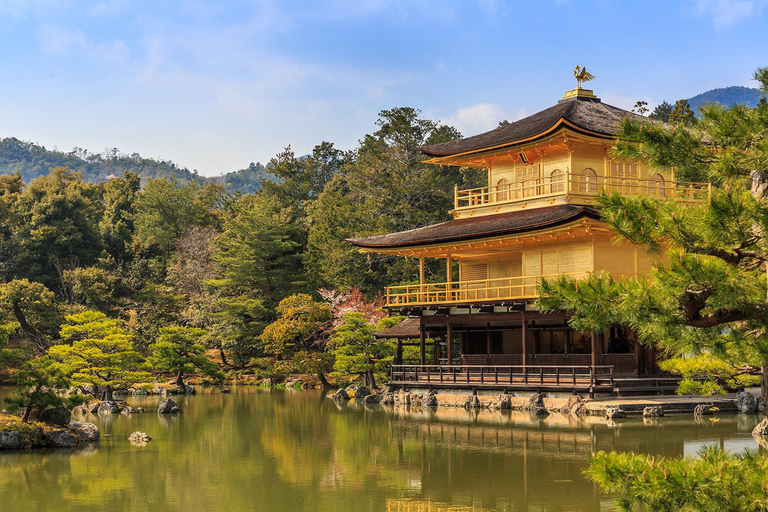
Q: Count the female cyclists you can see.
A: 0